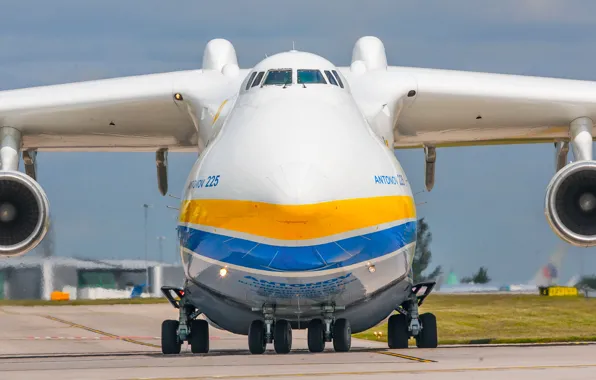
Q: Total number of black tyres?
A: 8